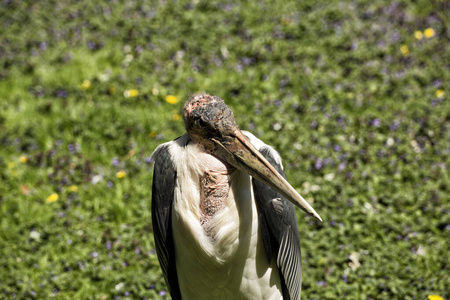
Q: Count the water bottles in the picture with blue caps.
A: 0